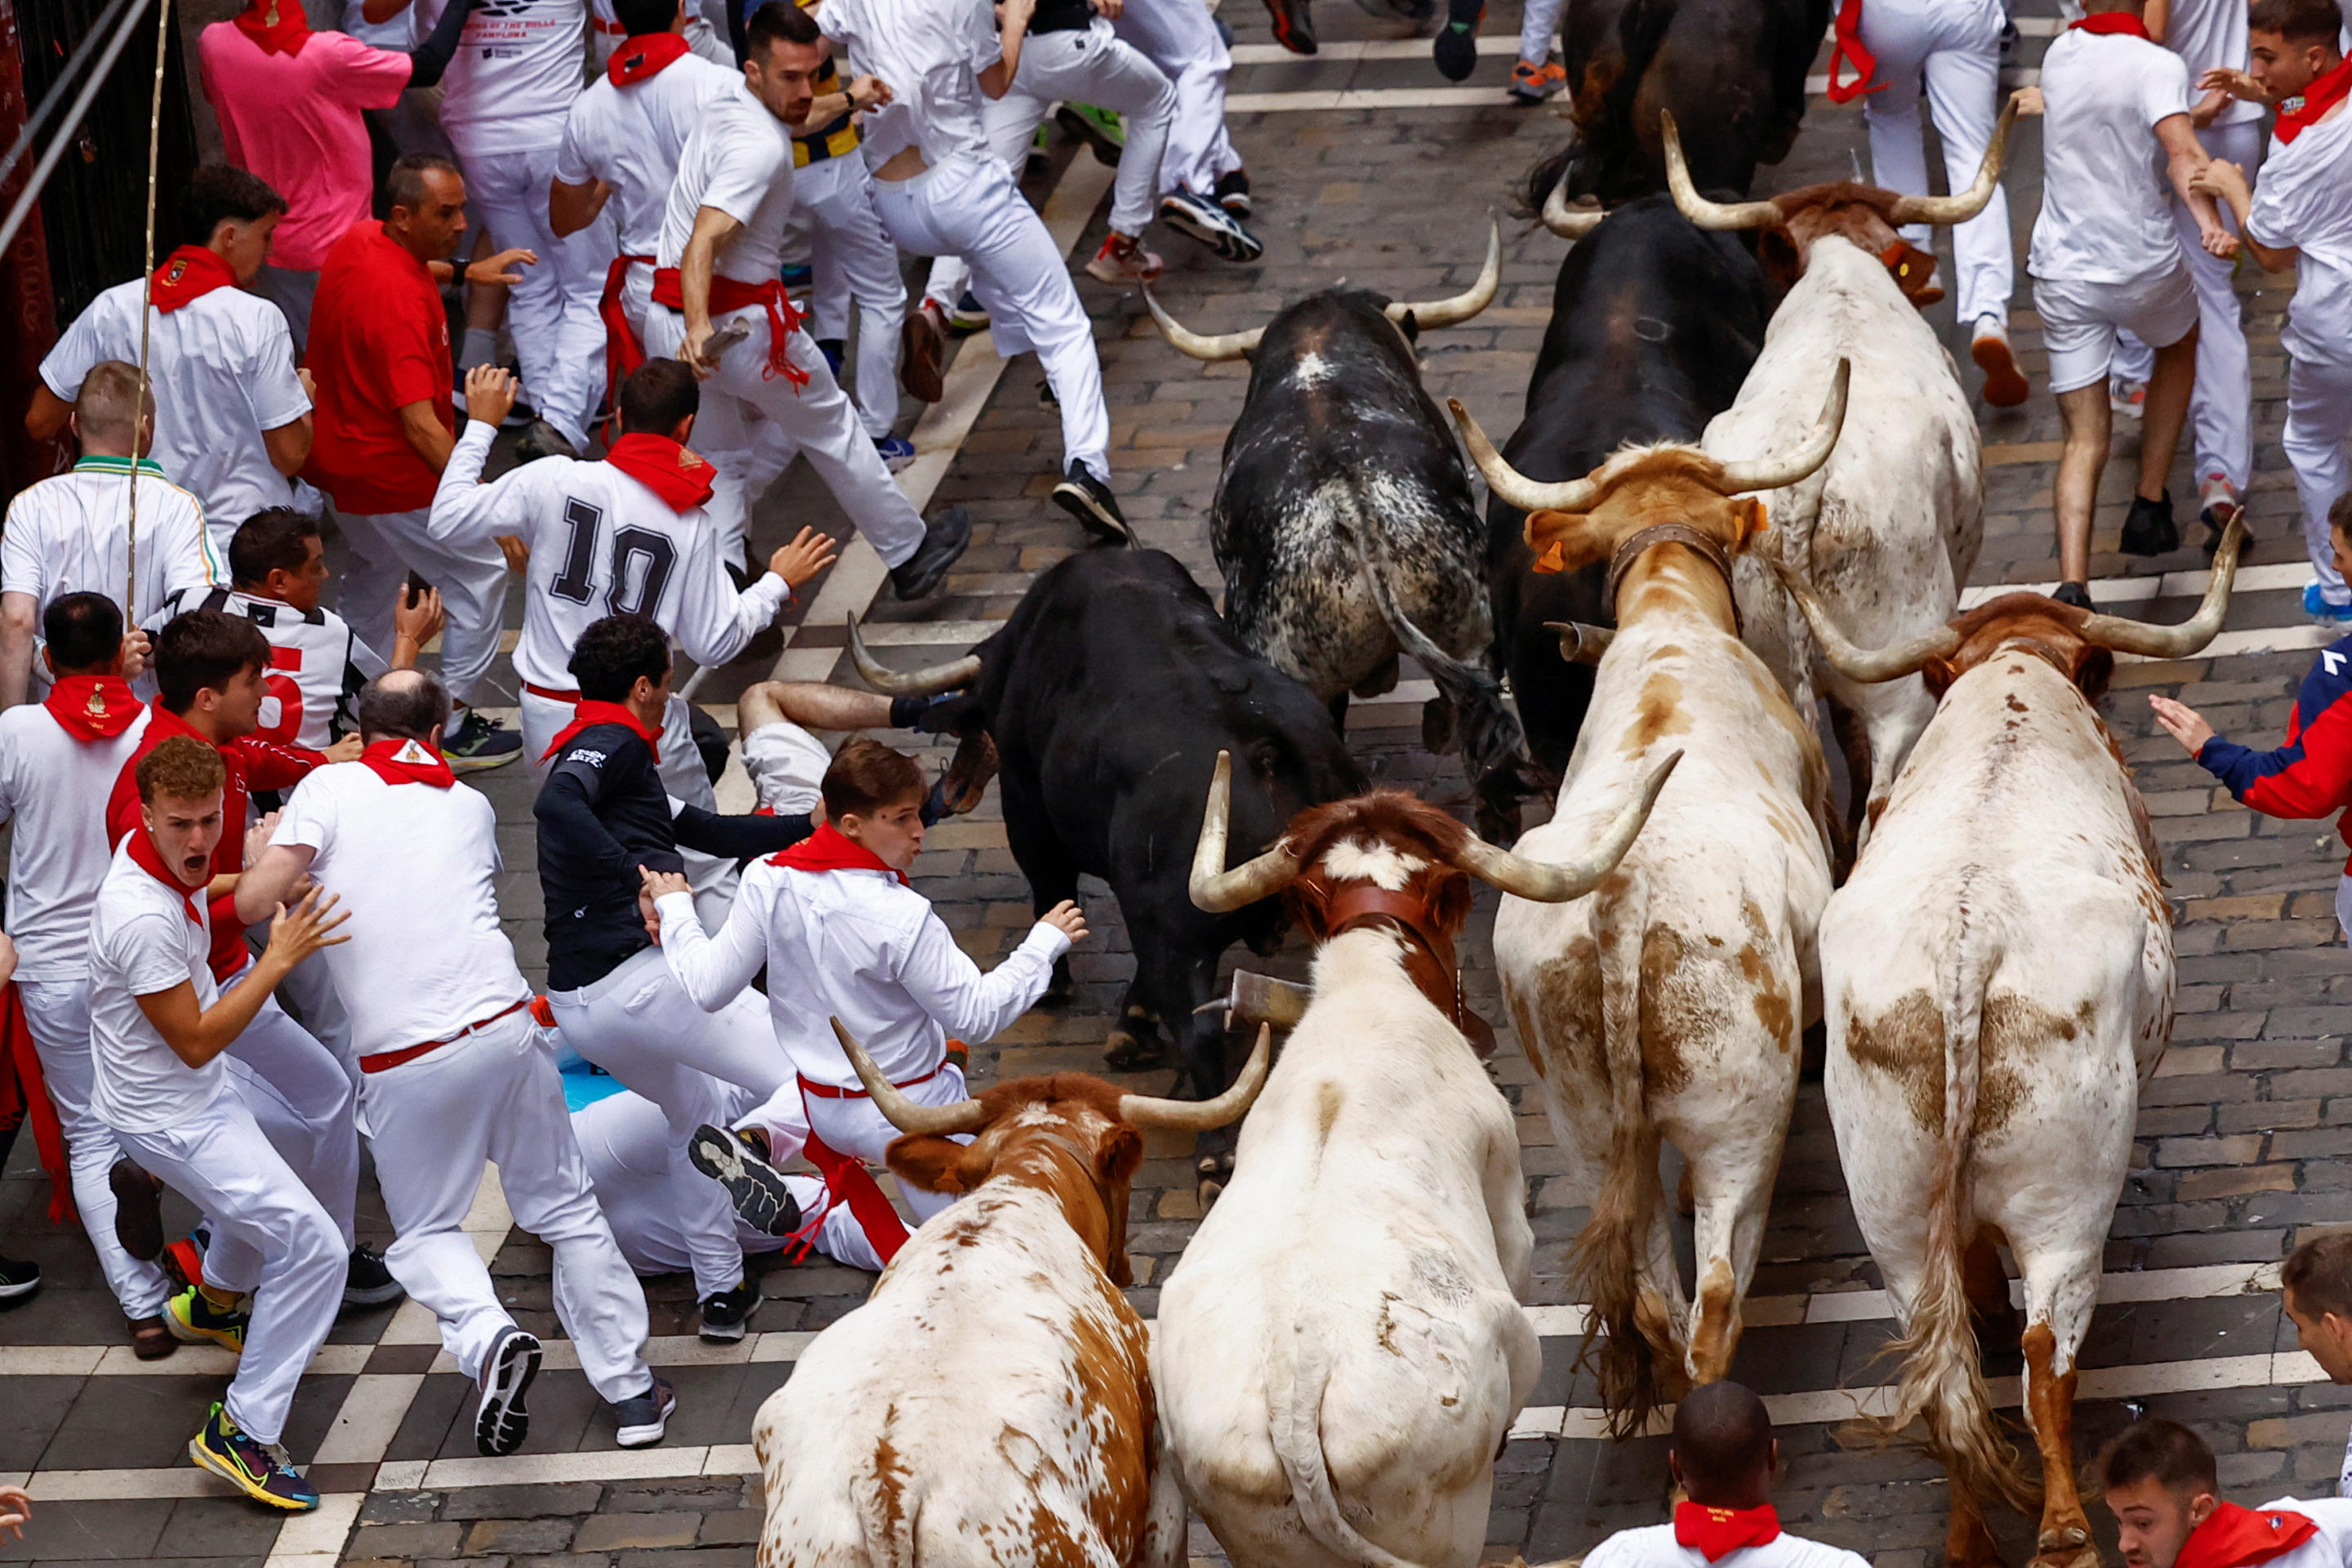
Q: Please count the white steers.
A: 5